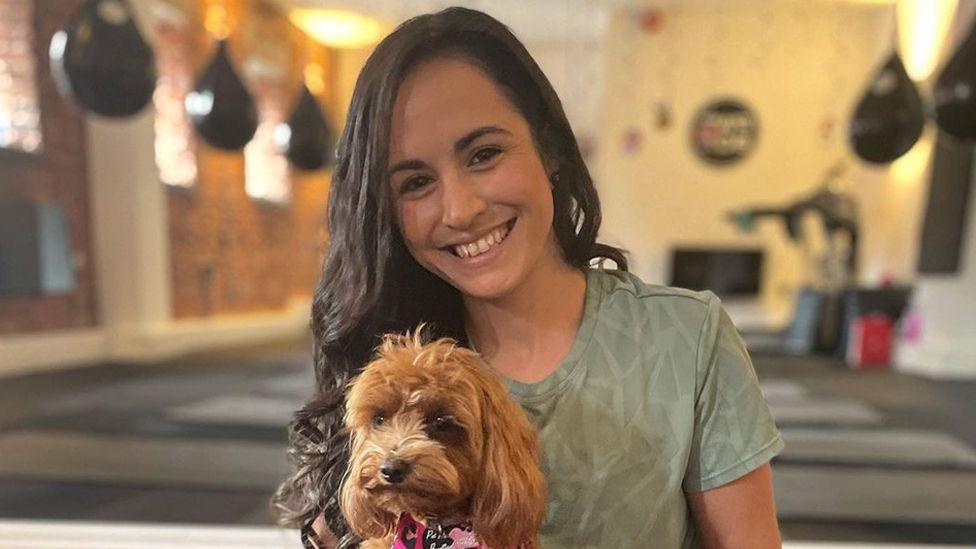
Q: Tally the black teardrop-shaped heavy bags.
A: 5